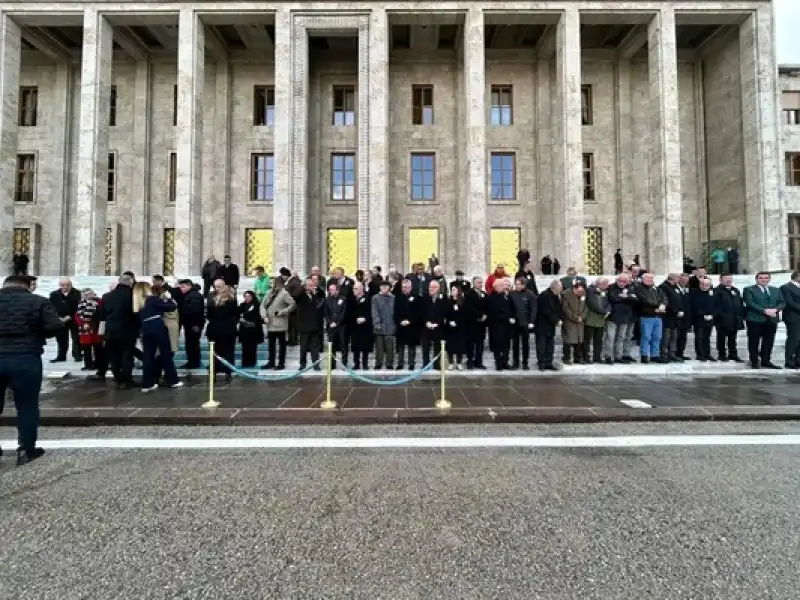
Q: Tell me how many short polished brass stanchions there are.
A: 3